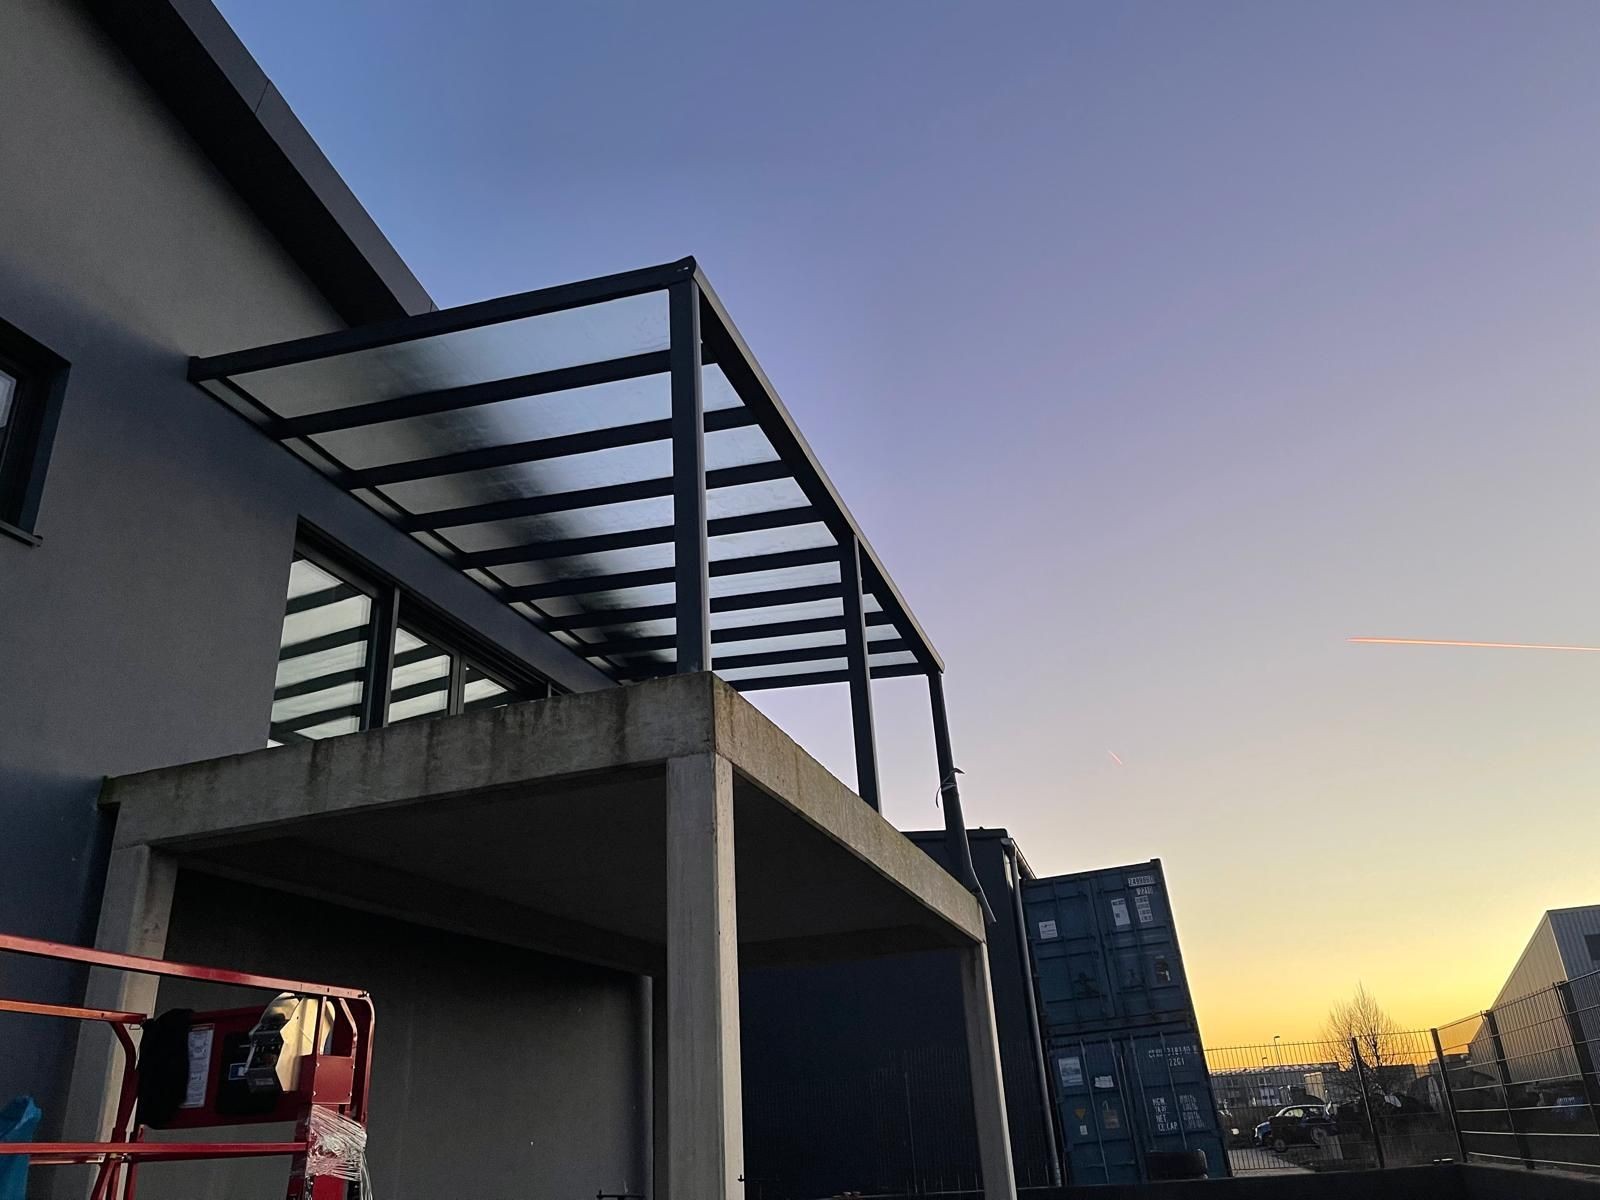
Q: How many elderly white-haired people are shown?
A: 0